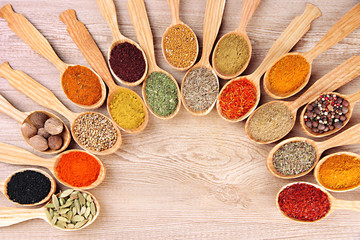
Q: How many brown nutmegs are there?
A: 6